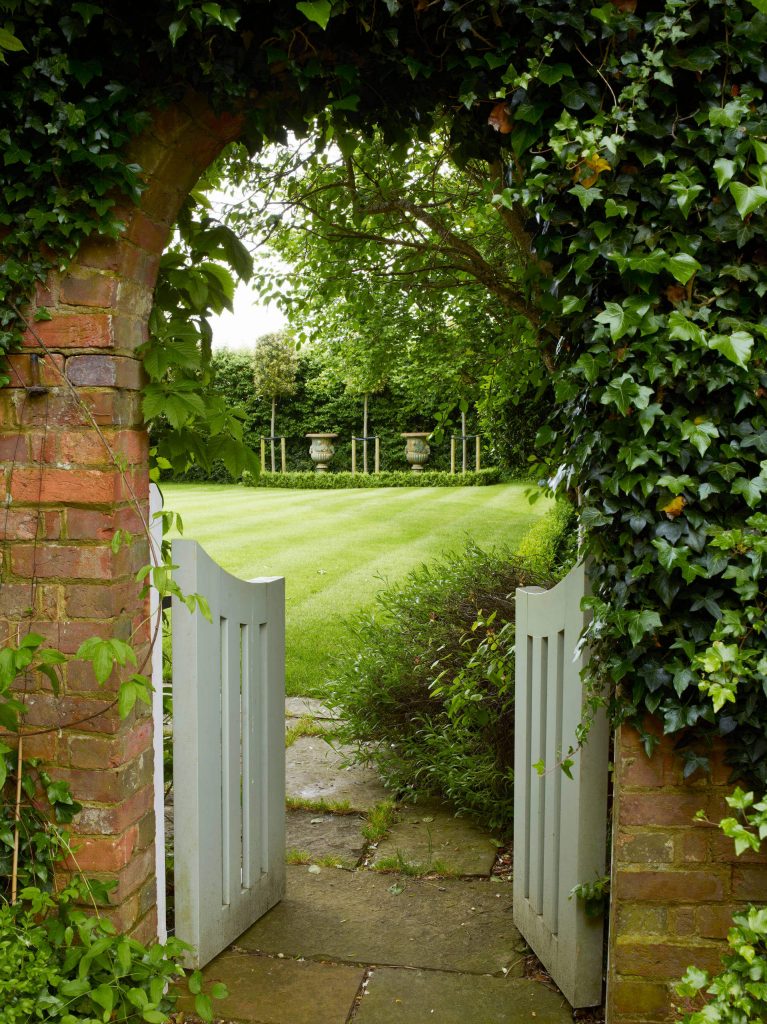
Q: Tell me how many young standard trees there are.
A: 3